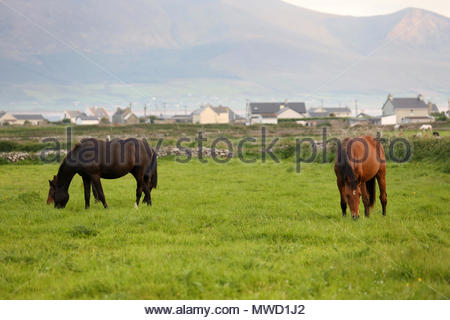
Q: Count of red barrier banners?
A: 0